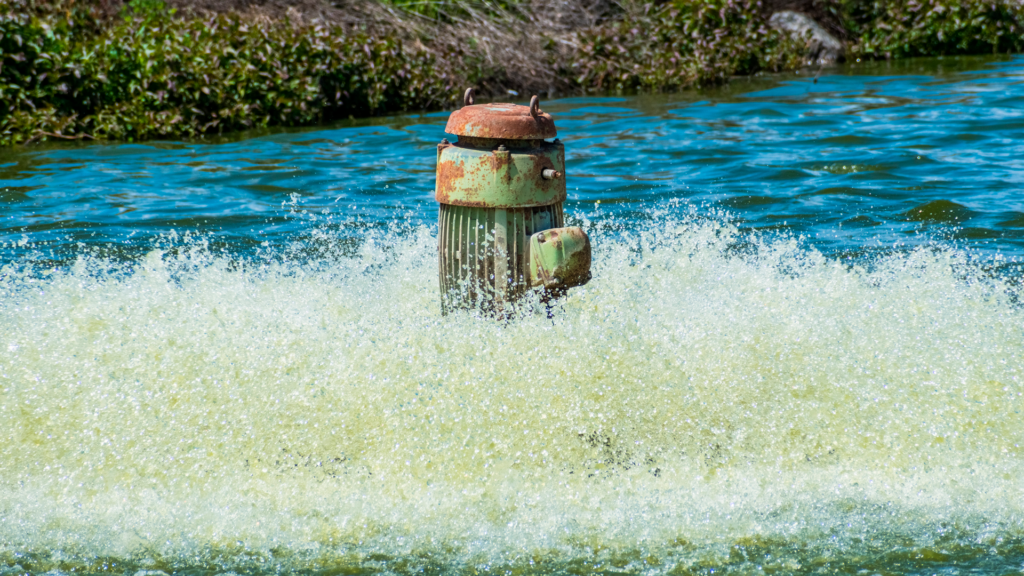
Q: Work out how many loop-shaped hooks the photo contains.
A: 2